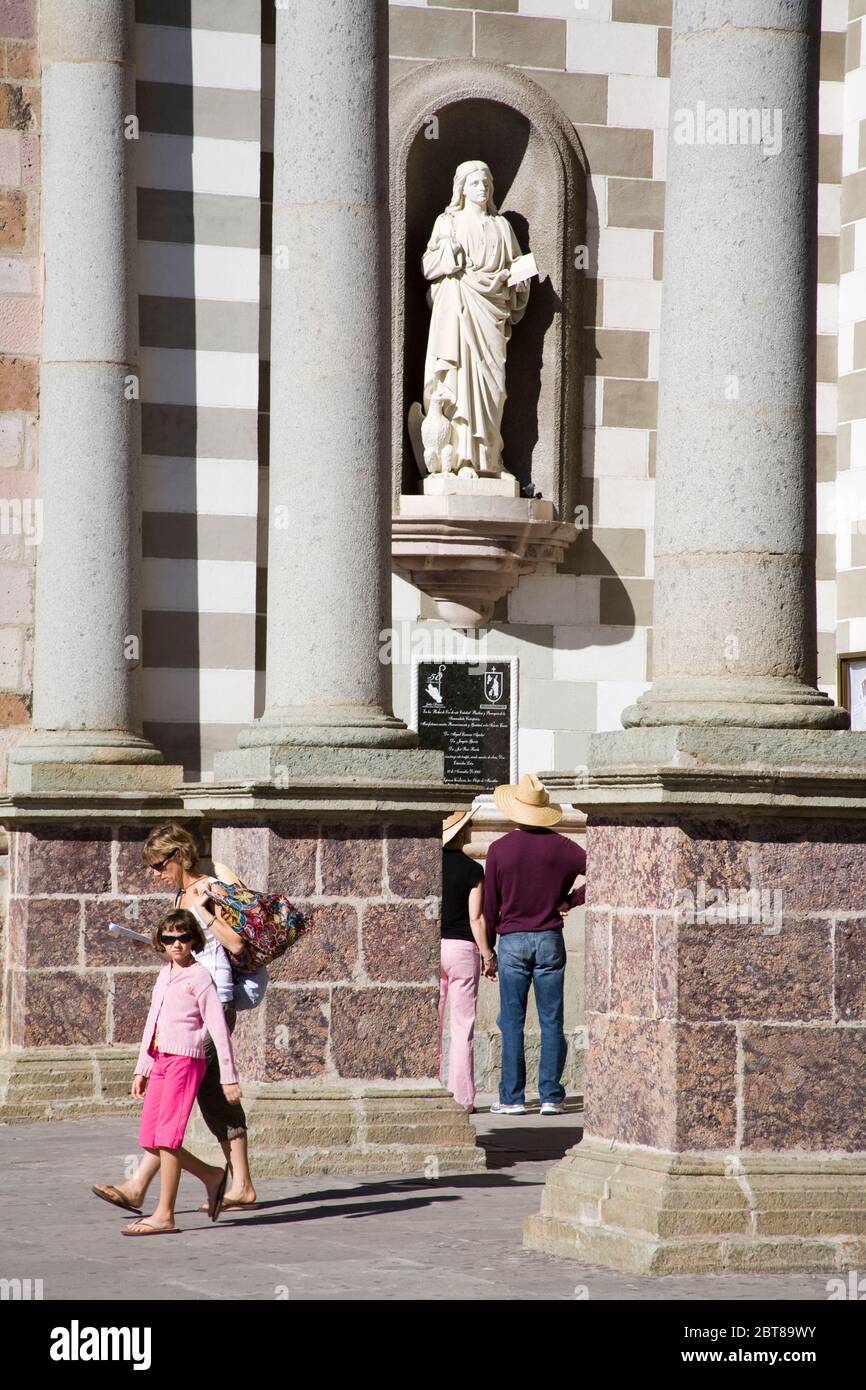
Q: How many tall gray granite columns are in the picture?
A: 3